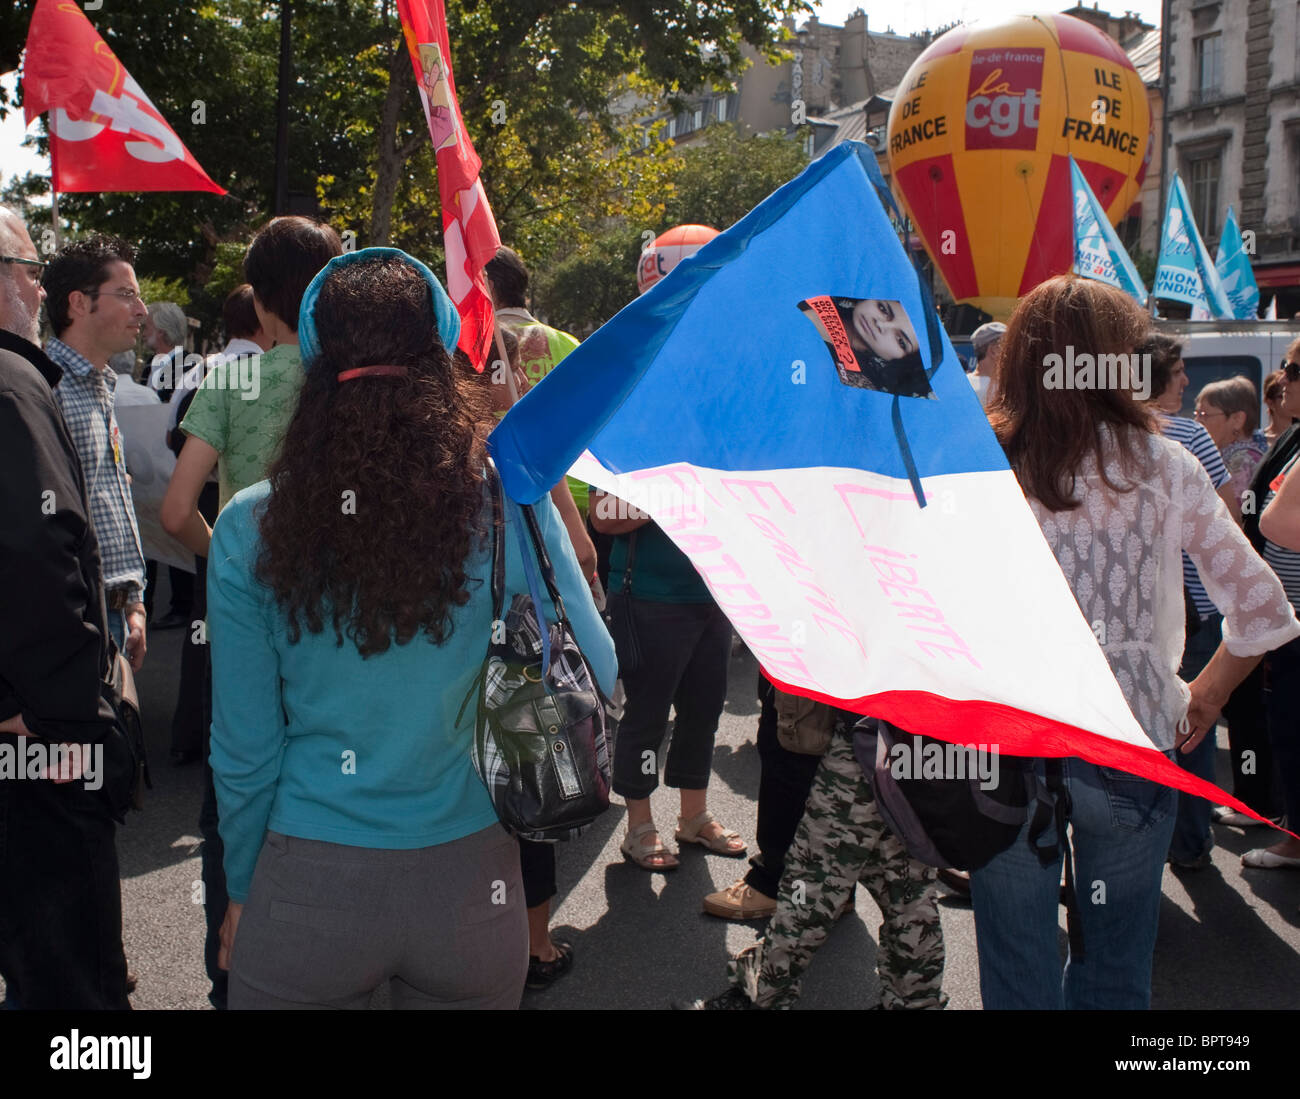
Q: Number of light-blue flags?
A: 3